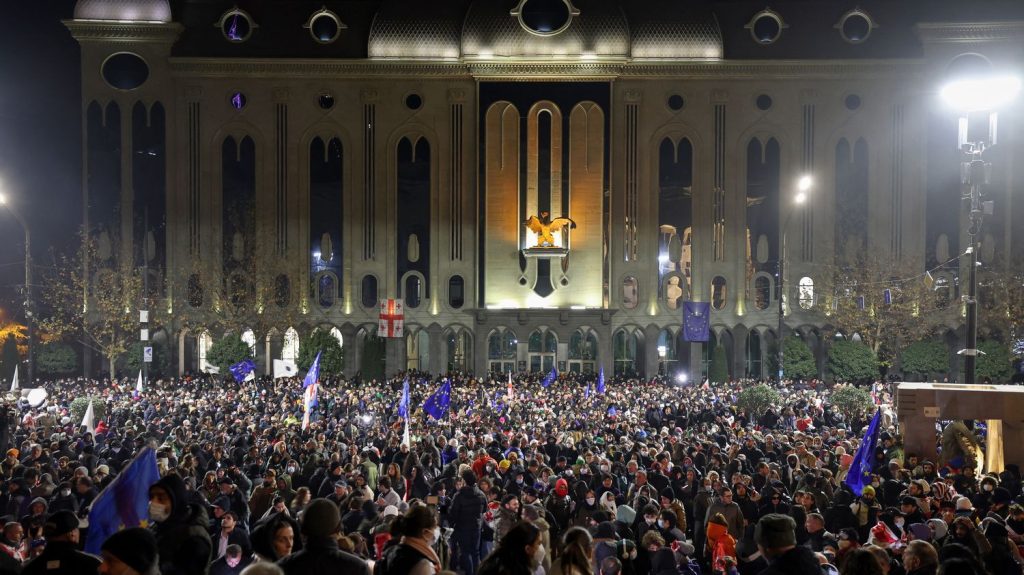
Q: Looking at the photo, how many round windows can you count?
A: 13